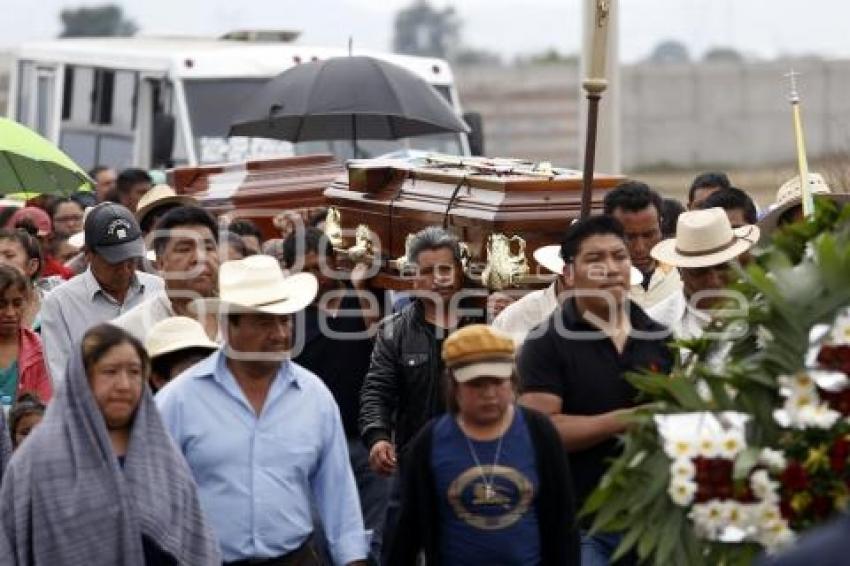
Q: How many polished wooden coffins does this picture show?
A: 2